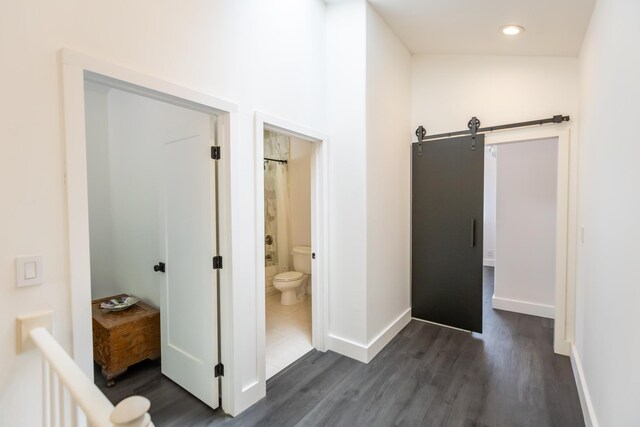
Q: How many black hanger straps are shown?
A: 2